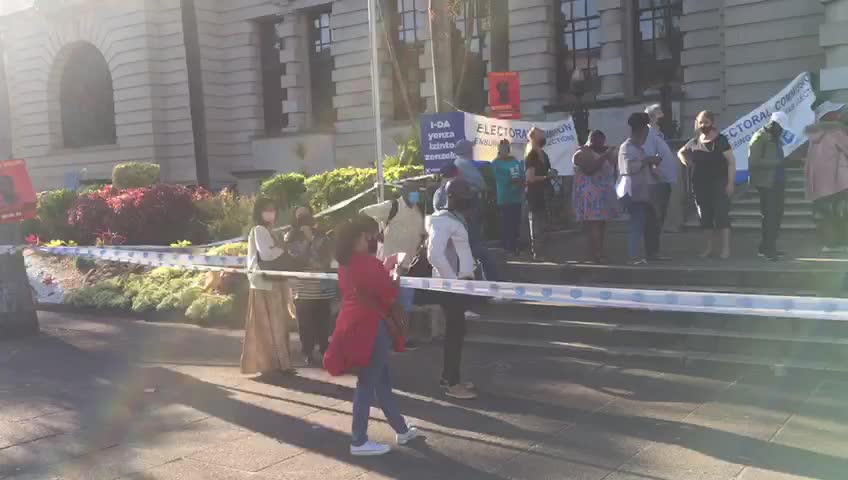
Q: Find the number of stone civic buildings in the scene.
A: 1